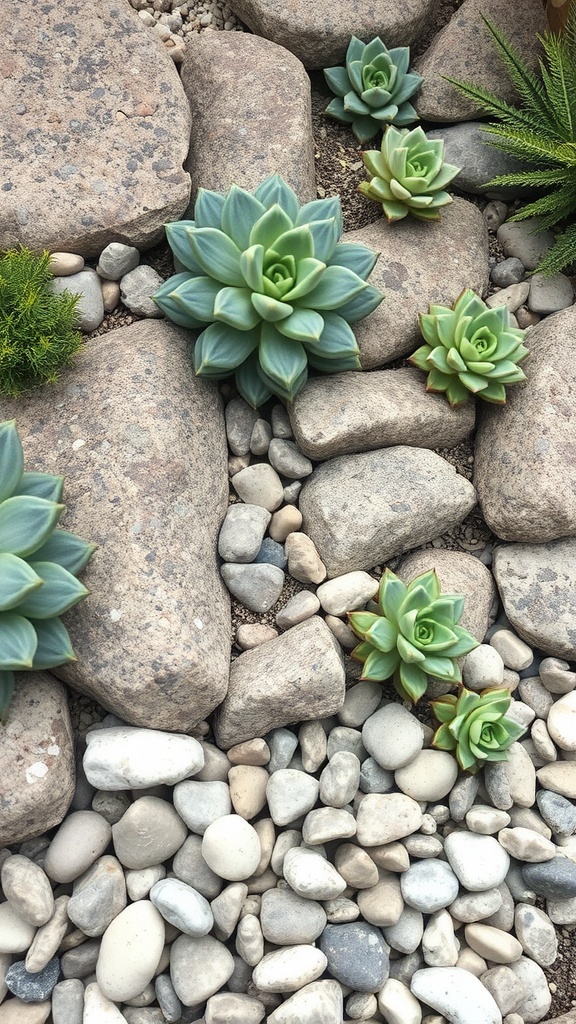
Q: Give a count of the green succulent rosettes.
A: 7